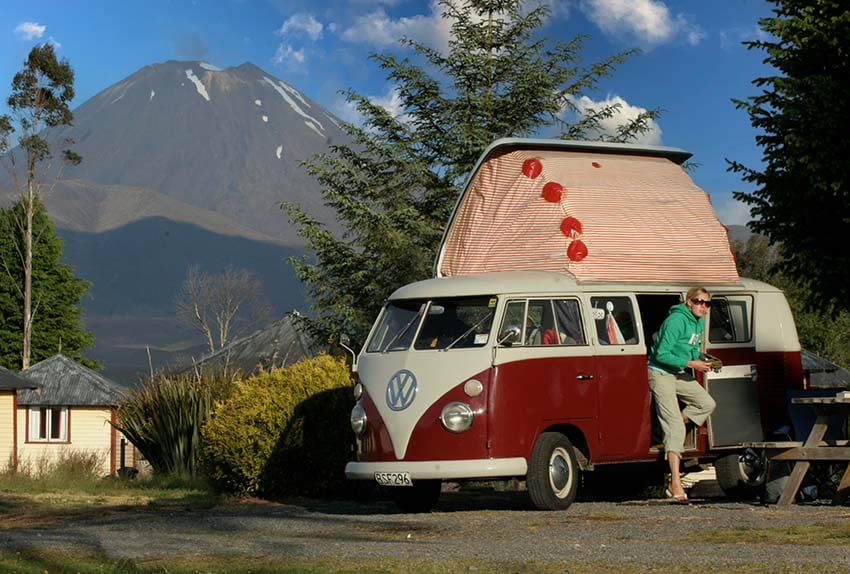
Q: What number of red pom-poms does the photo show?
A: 4